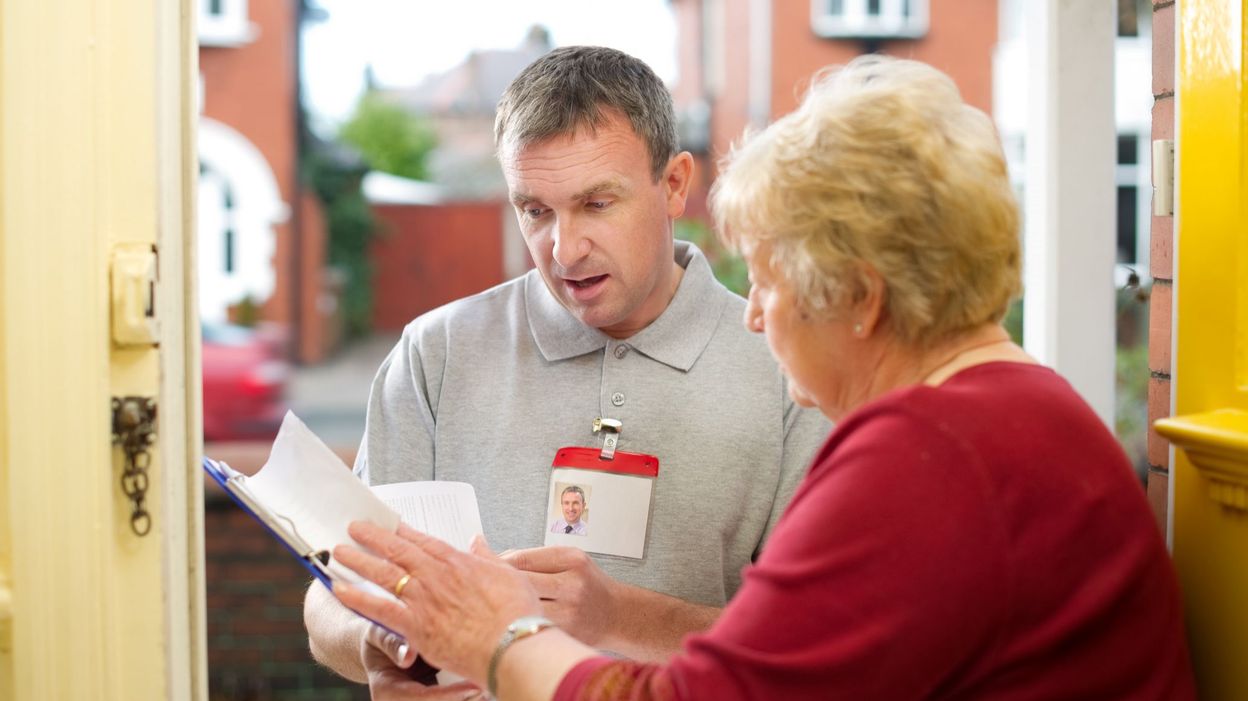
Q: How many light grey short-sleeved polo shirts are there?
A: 1